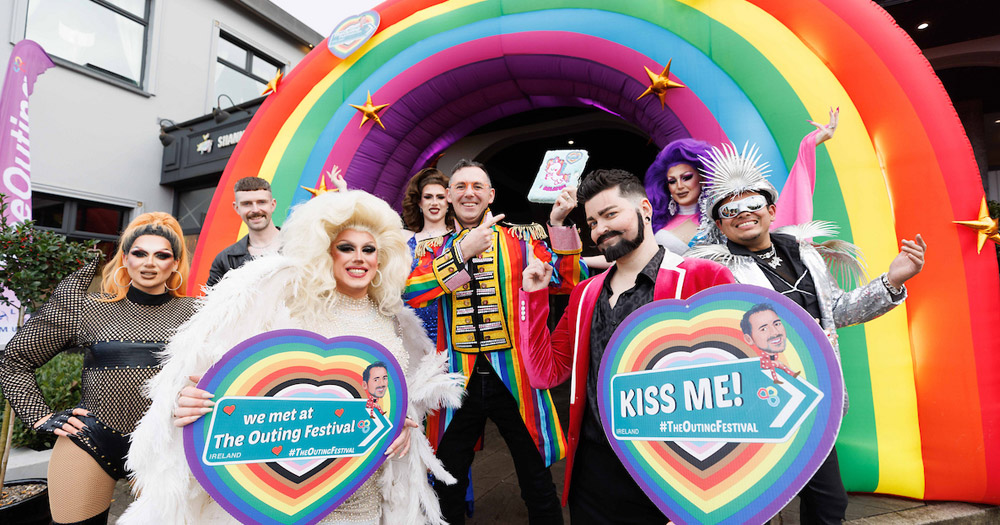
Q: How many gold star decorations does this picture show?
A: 5